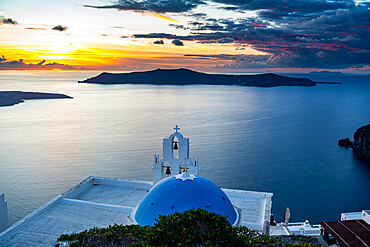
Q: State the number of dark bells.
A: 3